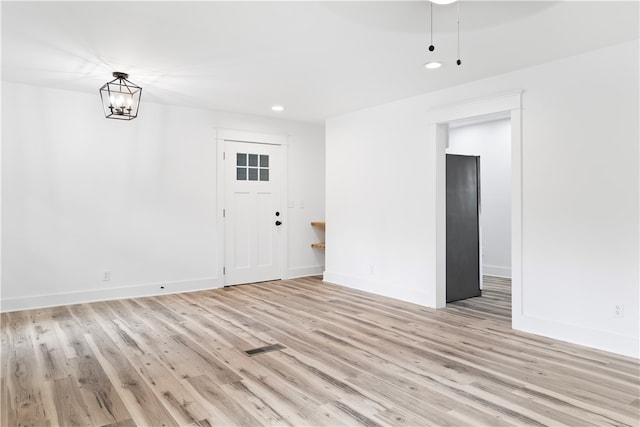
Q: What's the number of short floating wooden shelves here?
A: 2